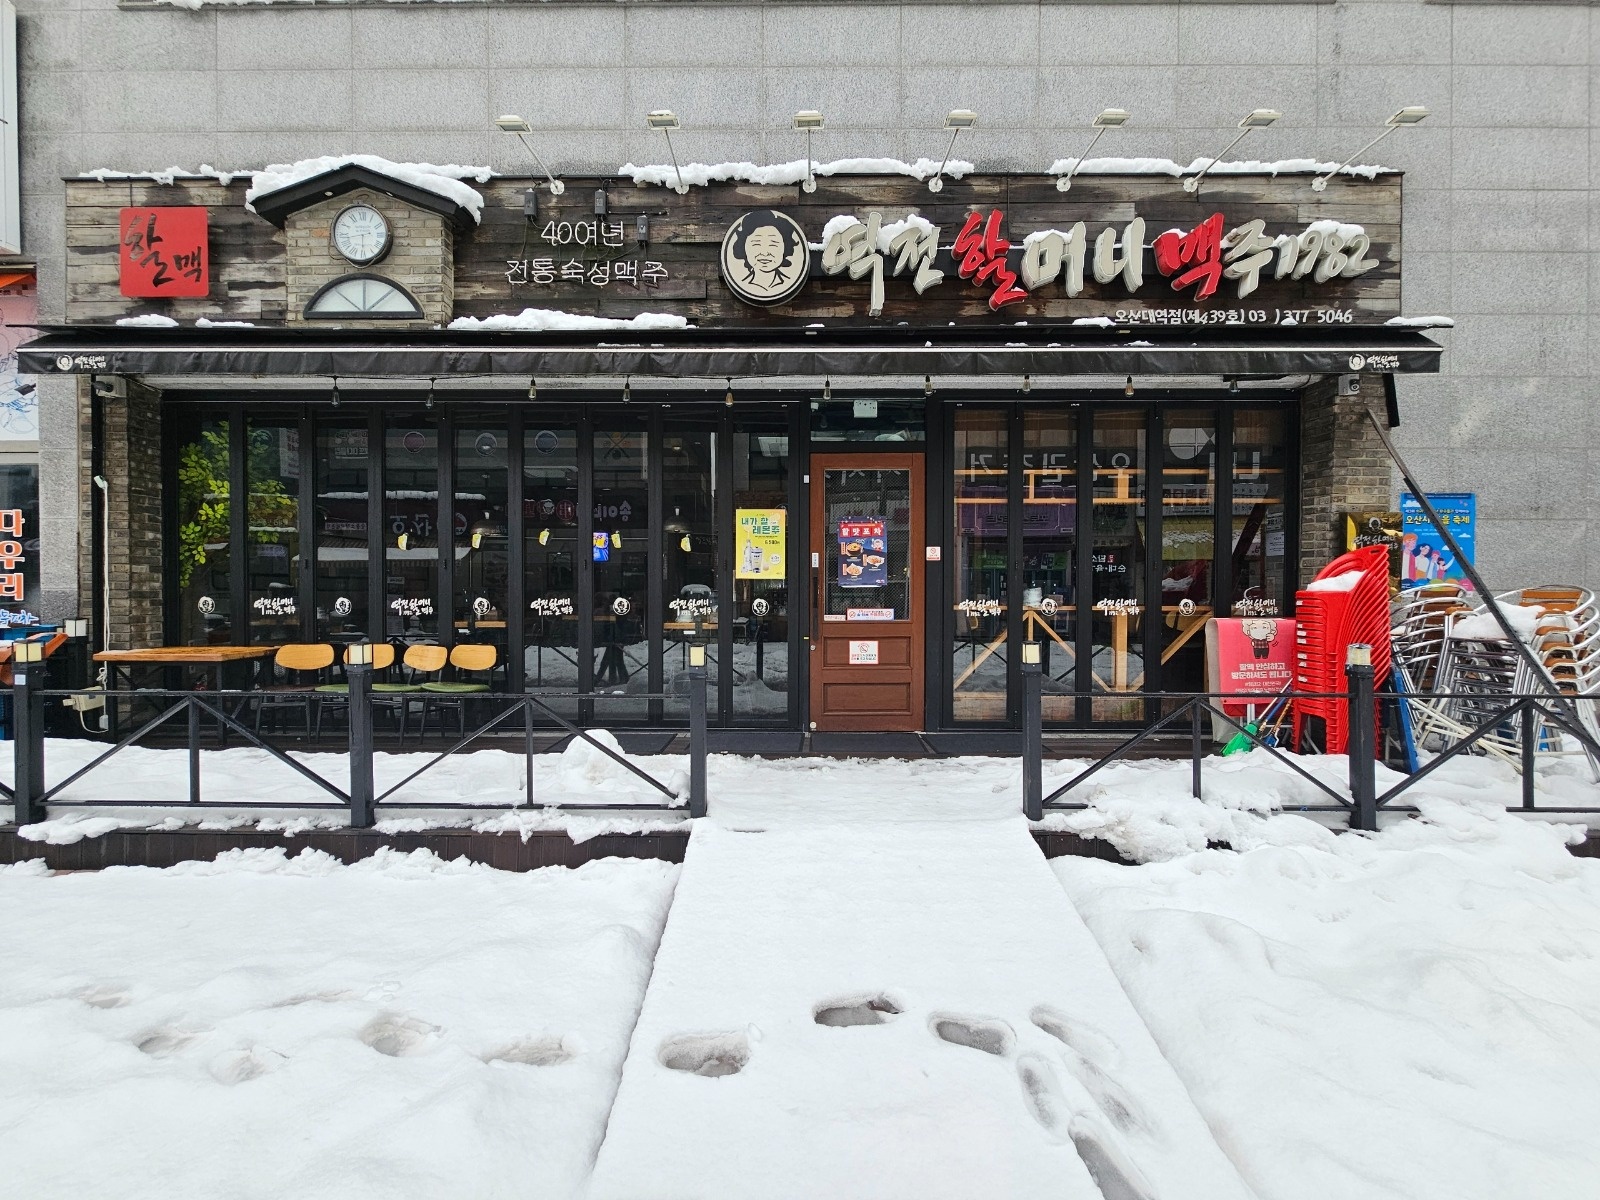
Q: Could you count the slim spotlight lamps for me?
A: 7